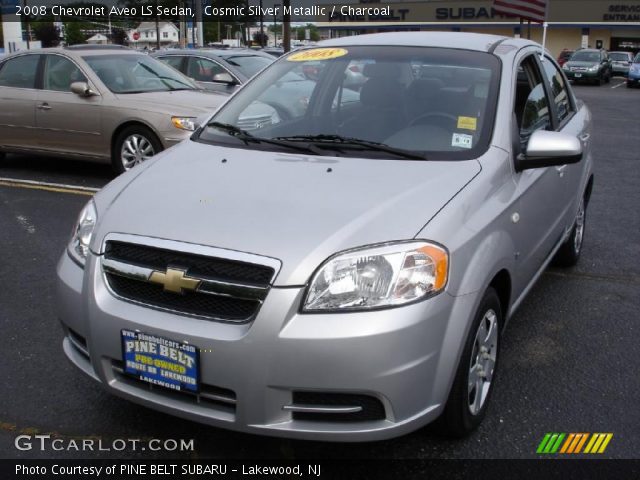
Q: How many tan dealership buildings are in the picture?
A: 1